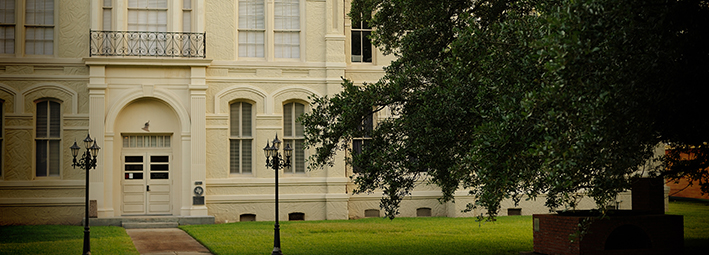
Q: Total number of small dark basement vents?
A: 5